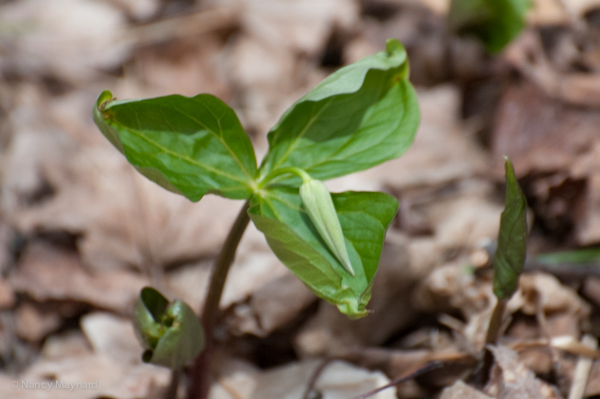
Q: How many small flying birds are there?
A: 0